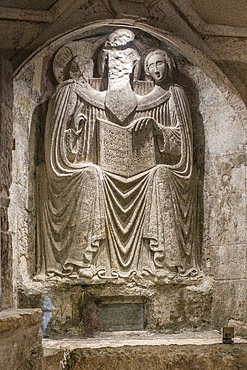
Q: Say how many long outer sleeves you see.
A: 2